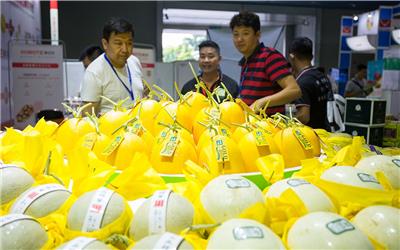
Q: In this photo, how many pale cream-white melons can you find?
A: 14